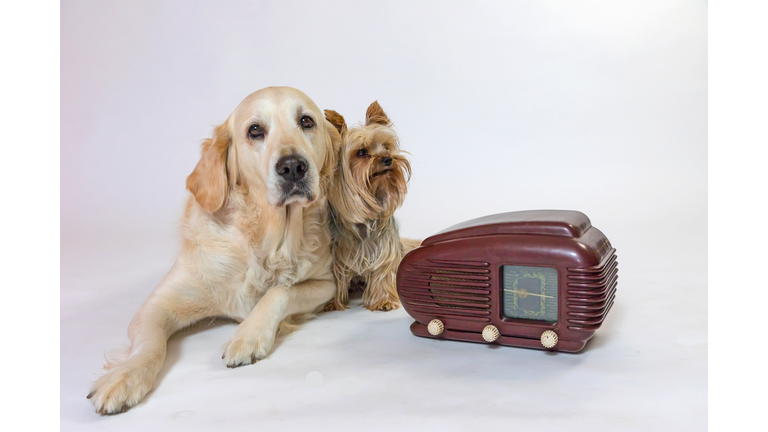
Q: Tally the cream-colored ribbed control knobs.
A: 3